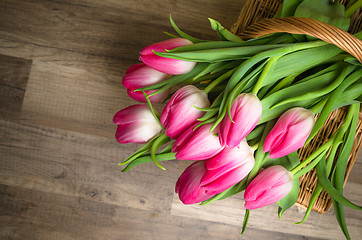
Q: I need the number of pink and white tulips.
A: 10